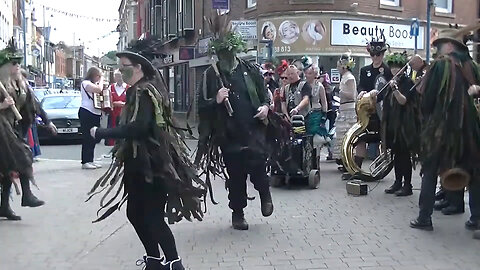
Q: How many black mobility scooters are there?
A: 1